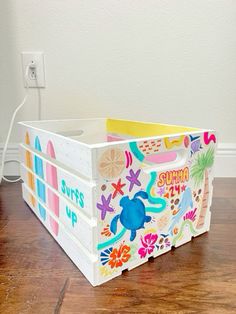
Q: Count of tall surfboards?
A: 3